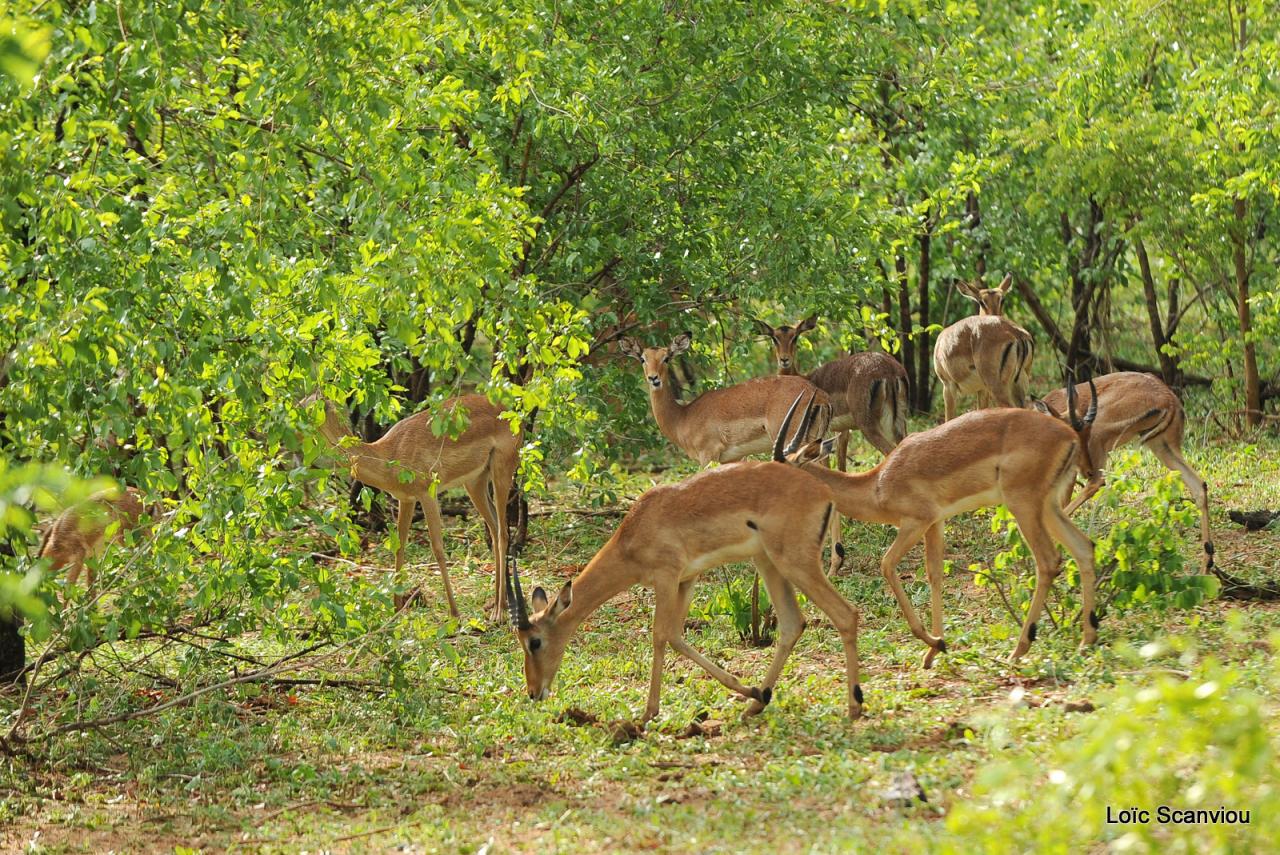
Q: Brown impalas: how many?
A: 8